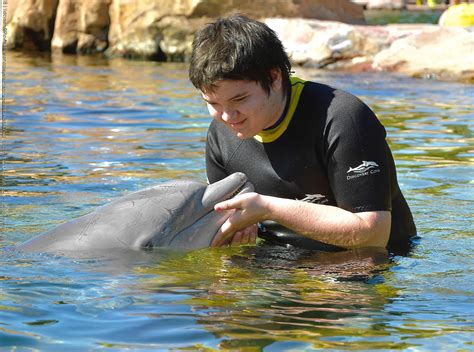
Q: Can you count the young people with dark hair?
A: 1